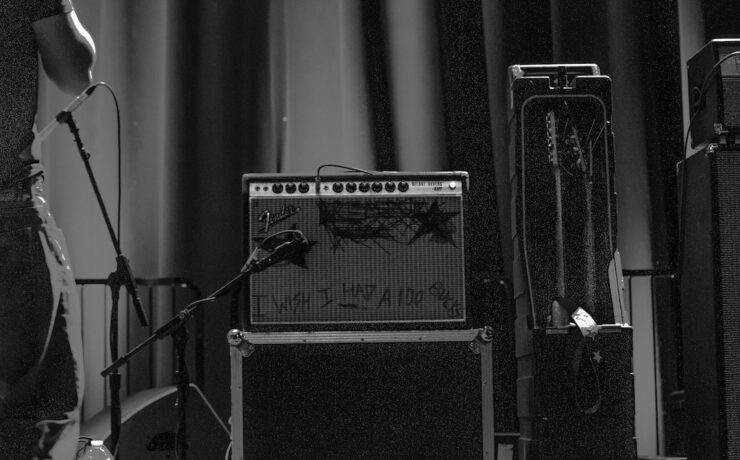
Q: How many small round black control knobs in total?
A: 9